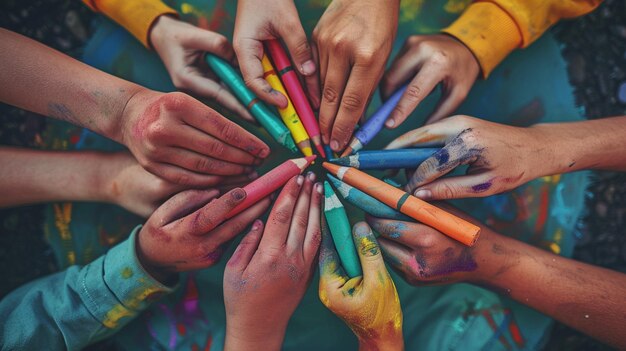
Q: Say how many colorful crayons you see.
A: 9